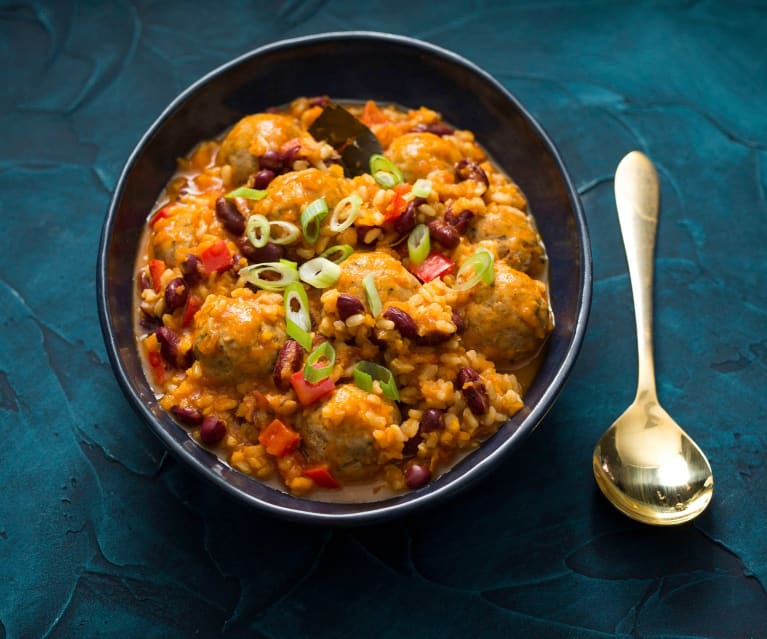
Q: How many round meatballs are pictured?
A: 9